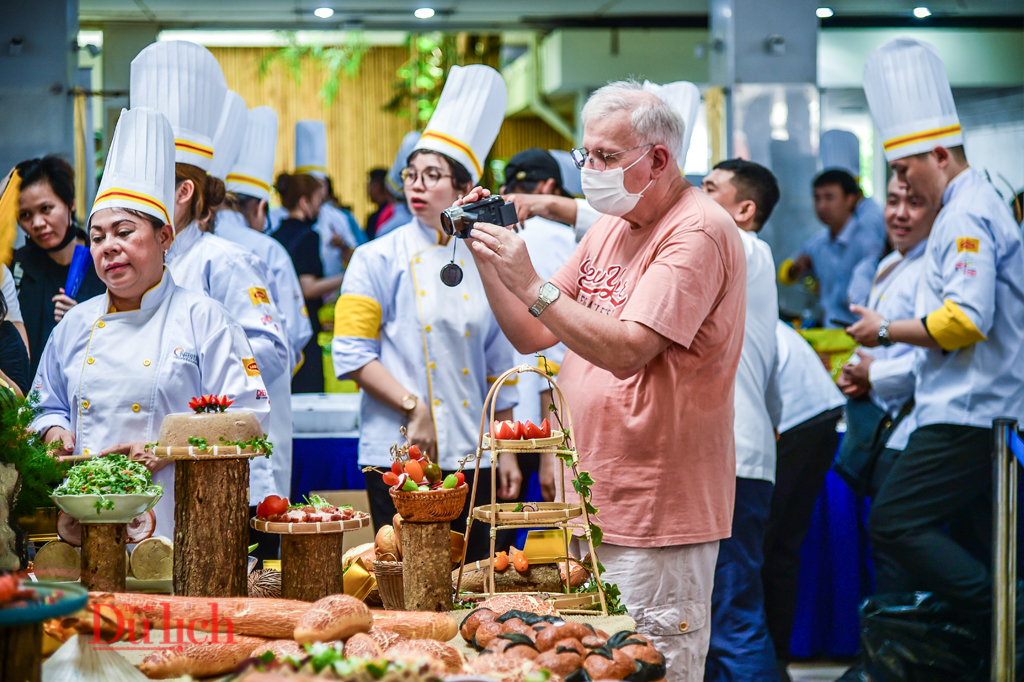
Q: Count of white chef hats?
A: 11